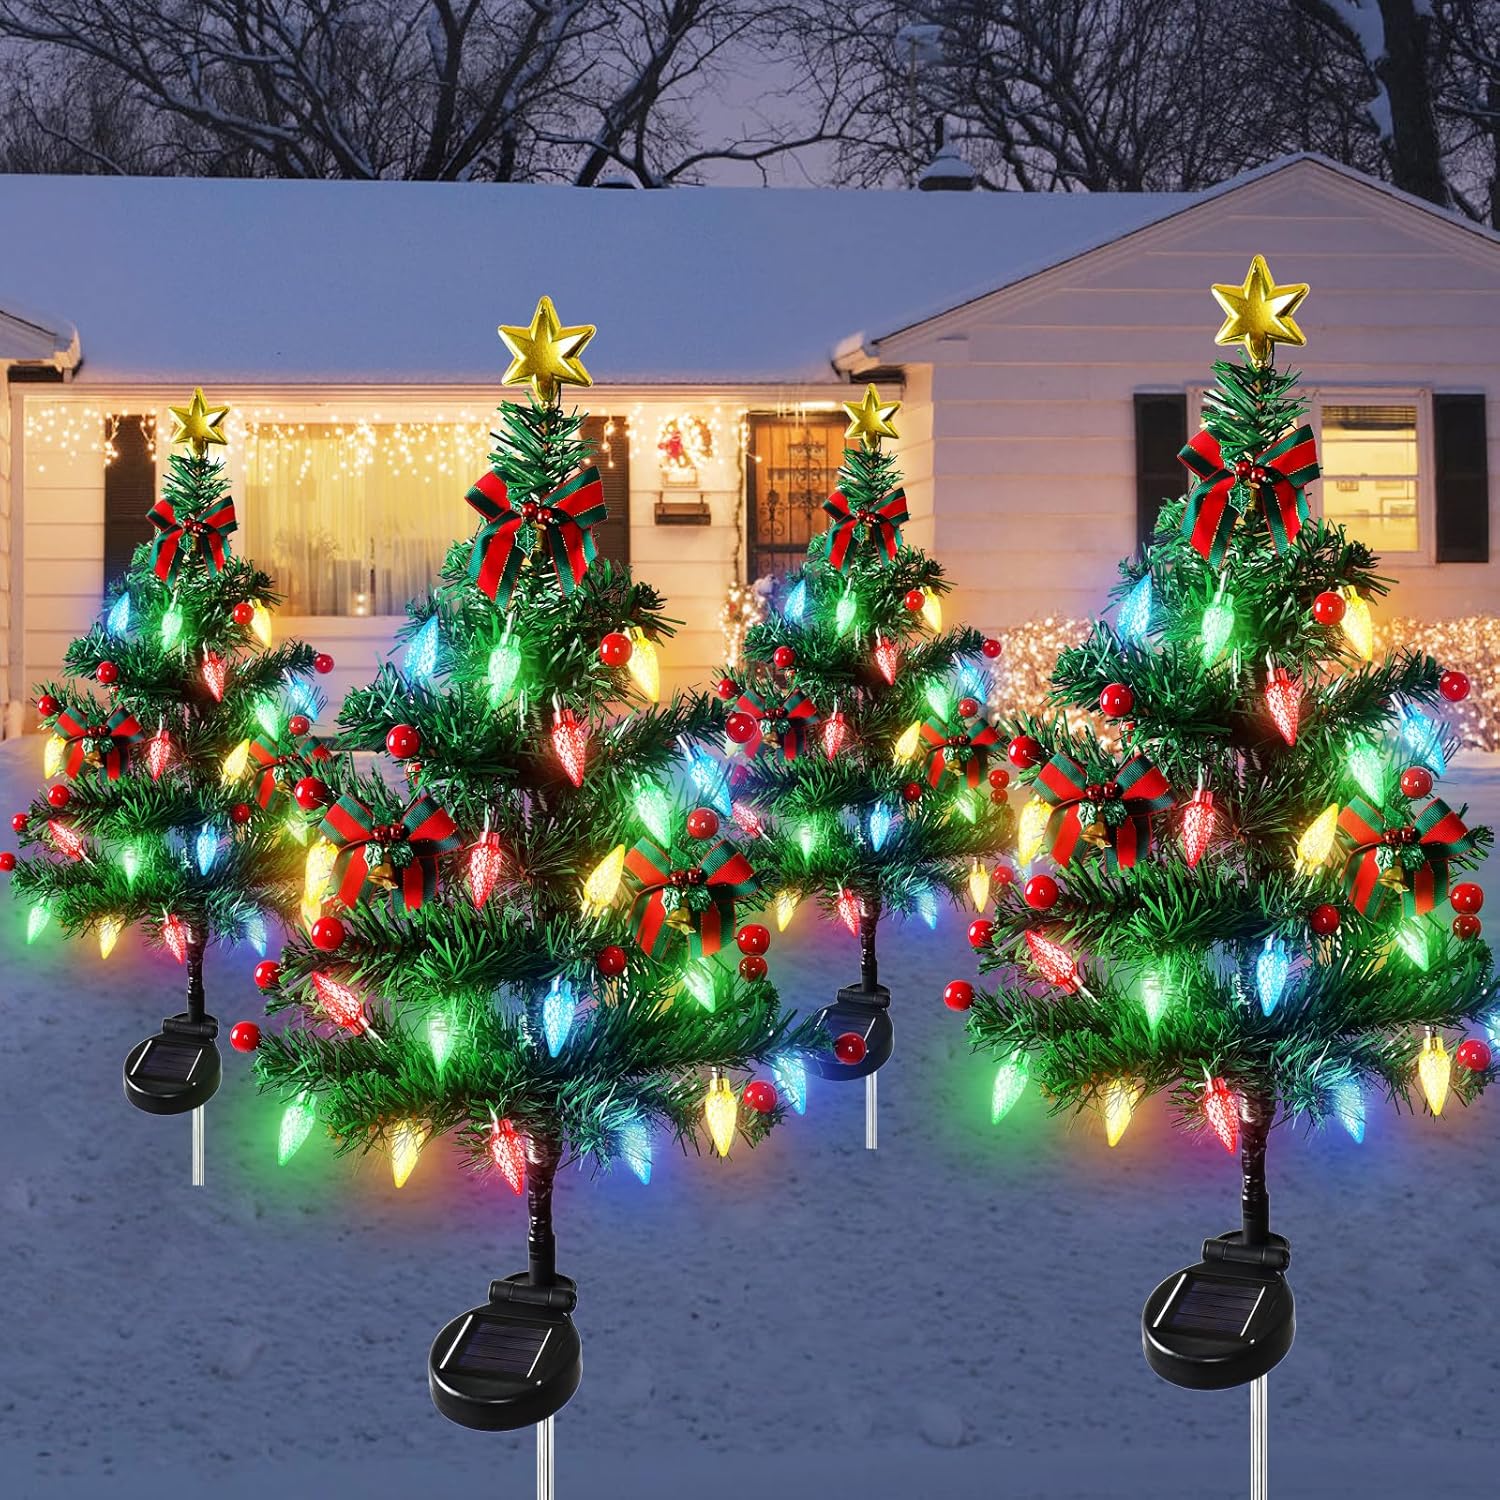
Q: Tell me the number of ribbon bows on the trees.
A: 12